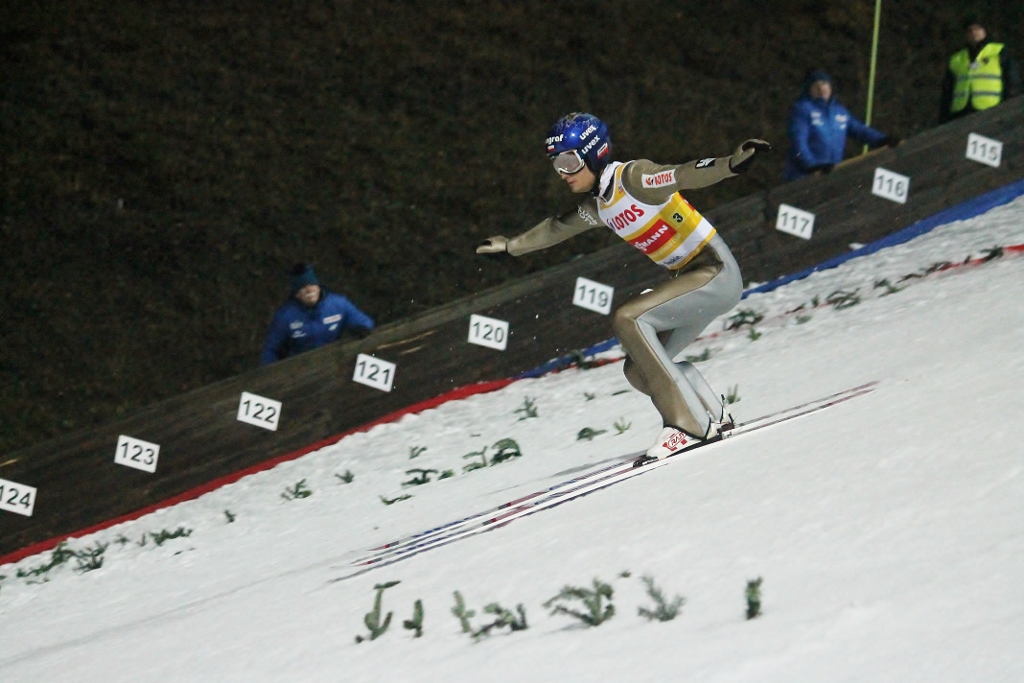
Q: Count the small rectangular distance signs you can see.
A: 9